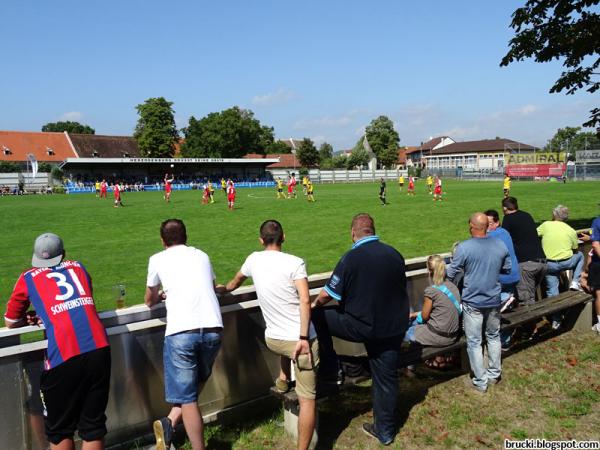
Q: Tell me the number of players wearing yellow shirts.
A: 9